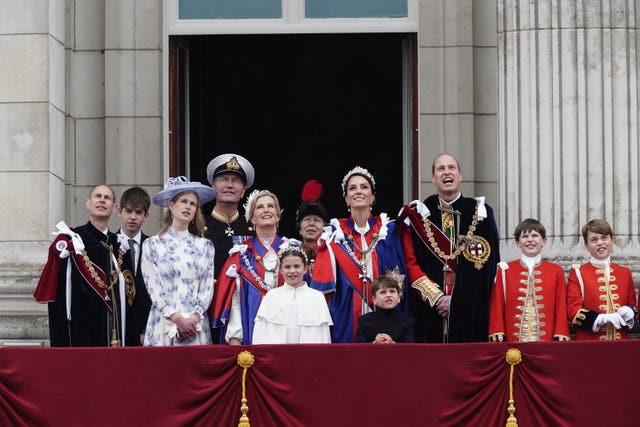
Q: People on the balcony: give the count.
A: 12